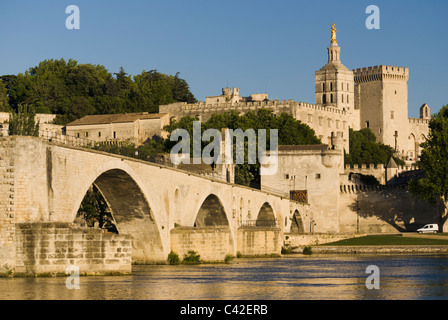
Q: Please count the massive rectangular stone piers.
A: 3